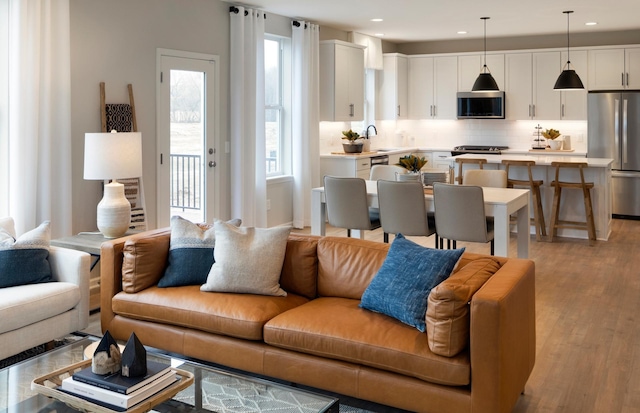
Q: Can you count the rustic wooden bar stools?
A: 3